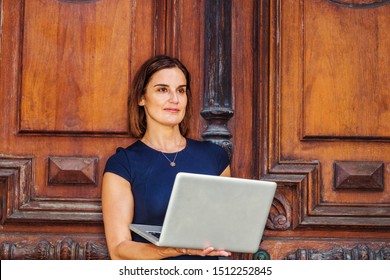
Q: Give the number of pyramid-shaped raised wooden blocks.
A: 2